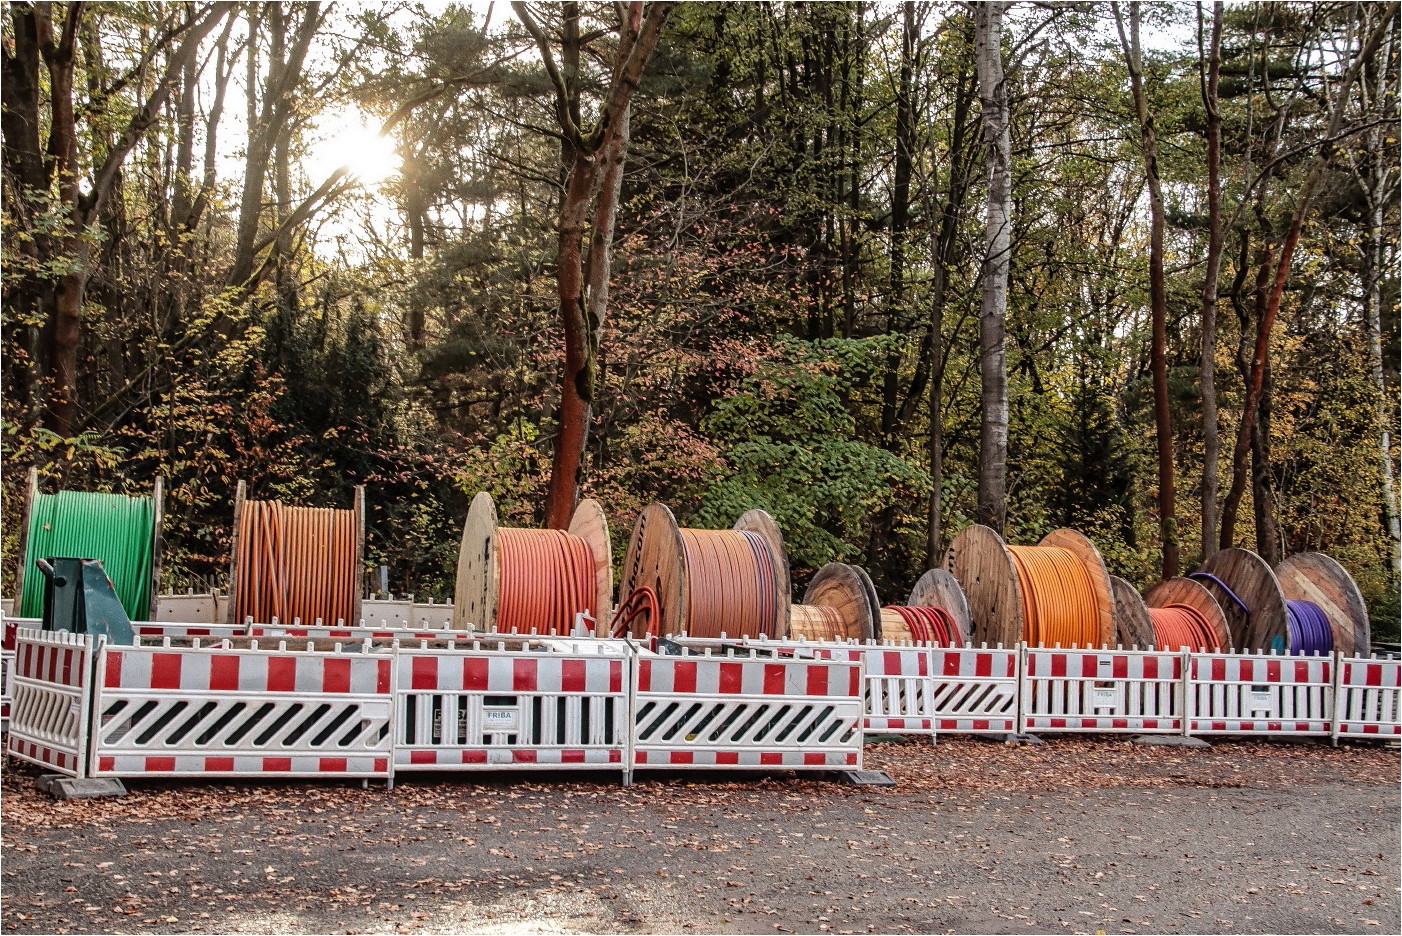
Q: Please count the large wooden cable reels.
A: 9